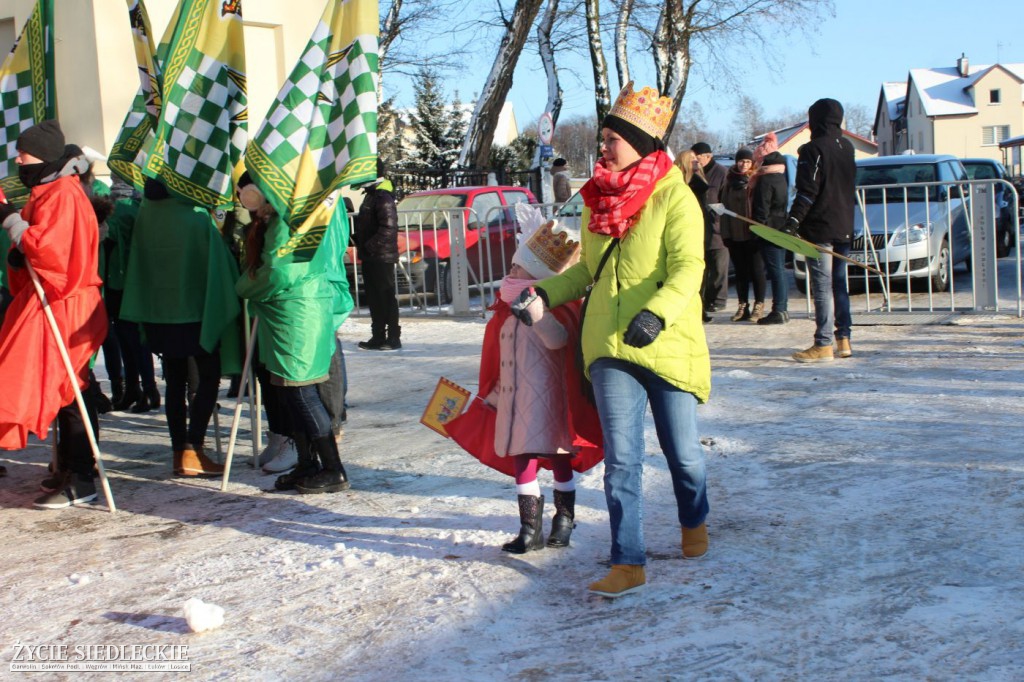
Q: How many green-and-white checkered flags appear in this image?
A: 4